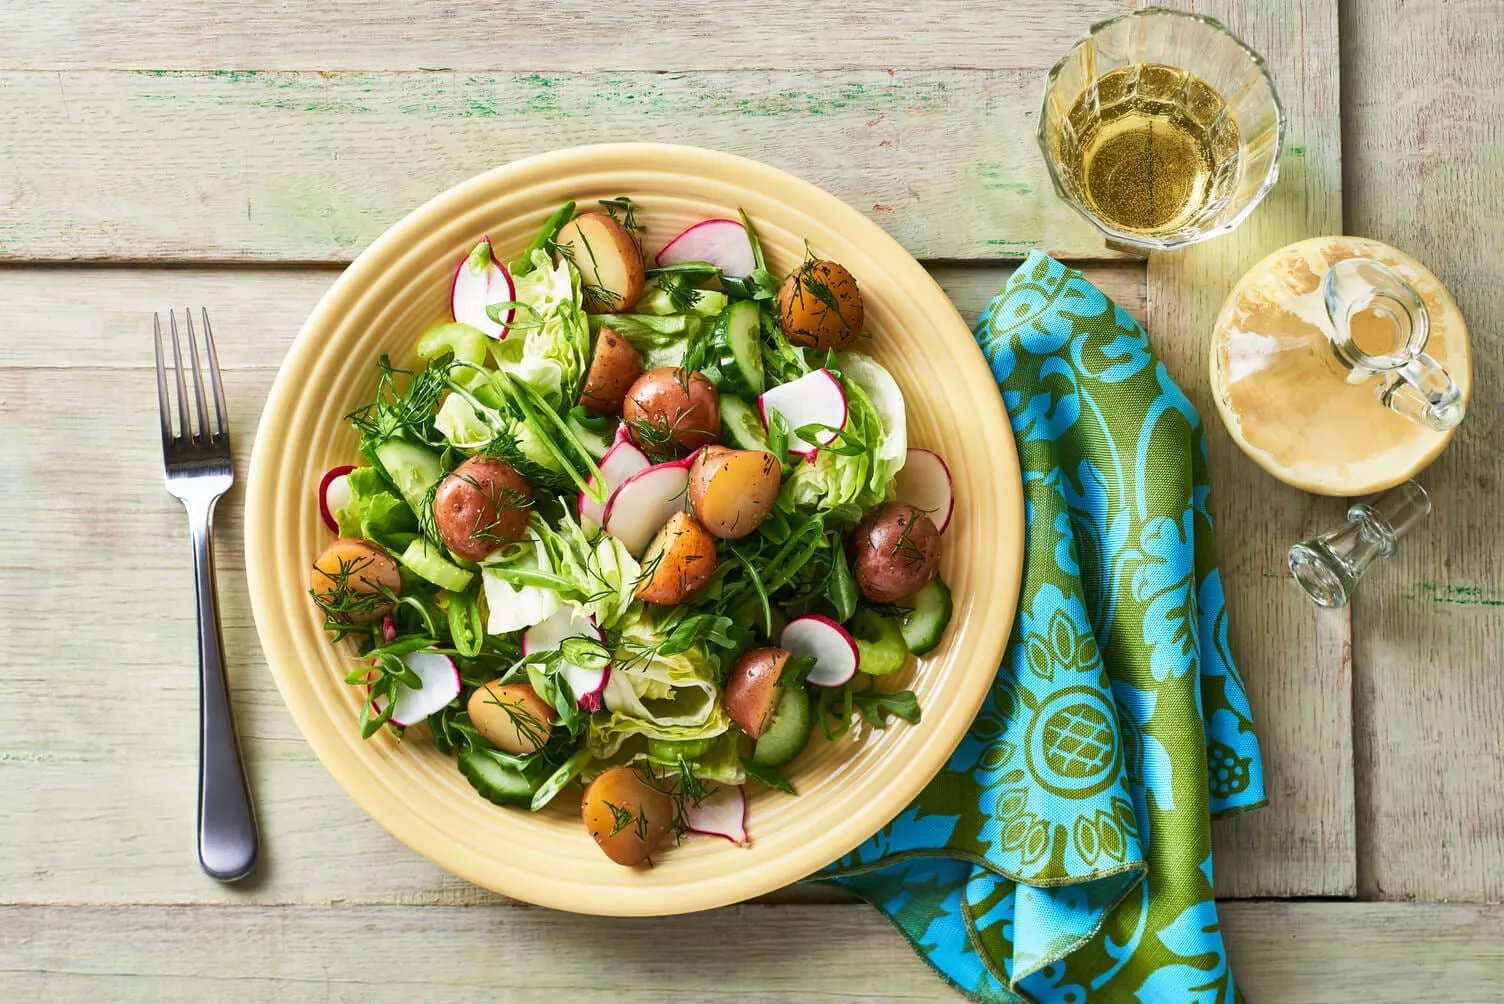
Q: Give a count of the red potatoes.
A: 12